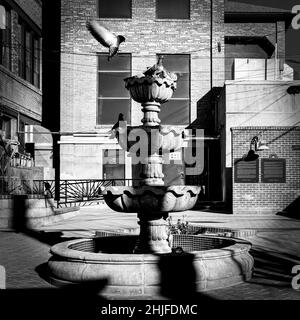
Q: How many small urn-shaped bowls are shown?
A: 3